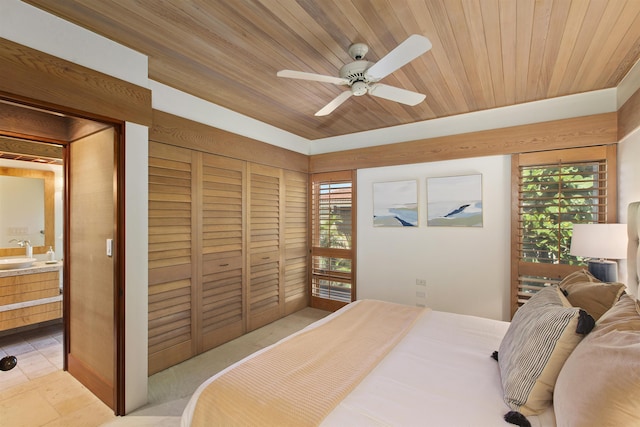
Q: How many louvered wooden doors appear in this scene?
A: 4